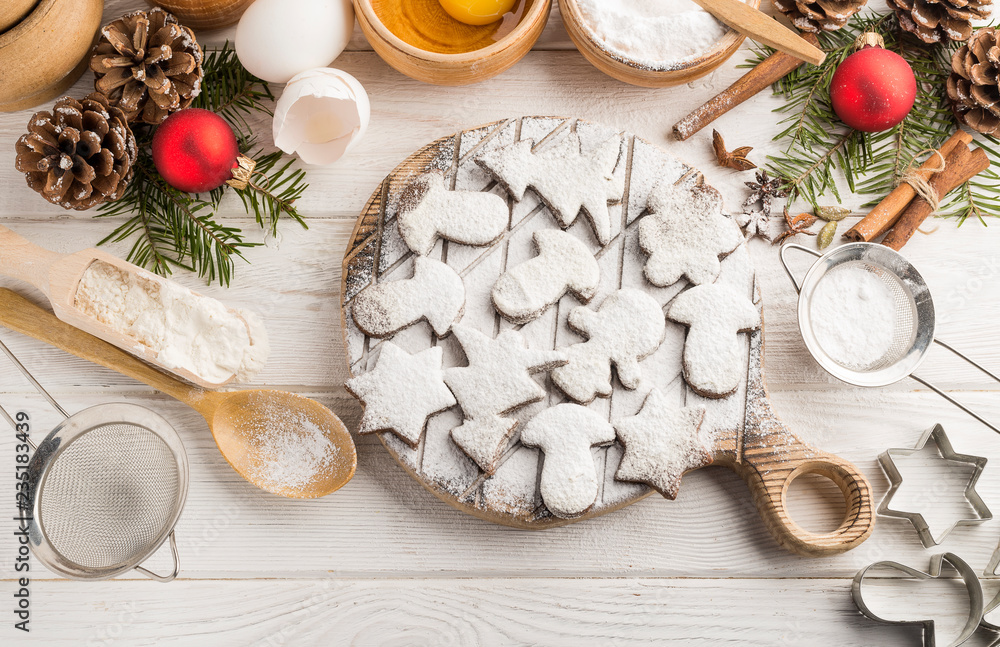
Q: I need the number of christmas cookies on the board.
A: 11